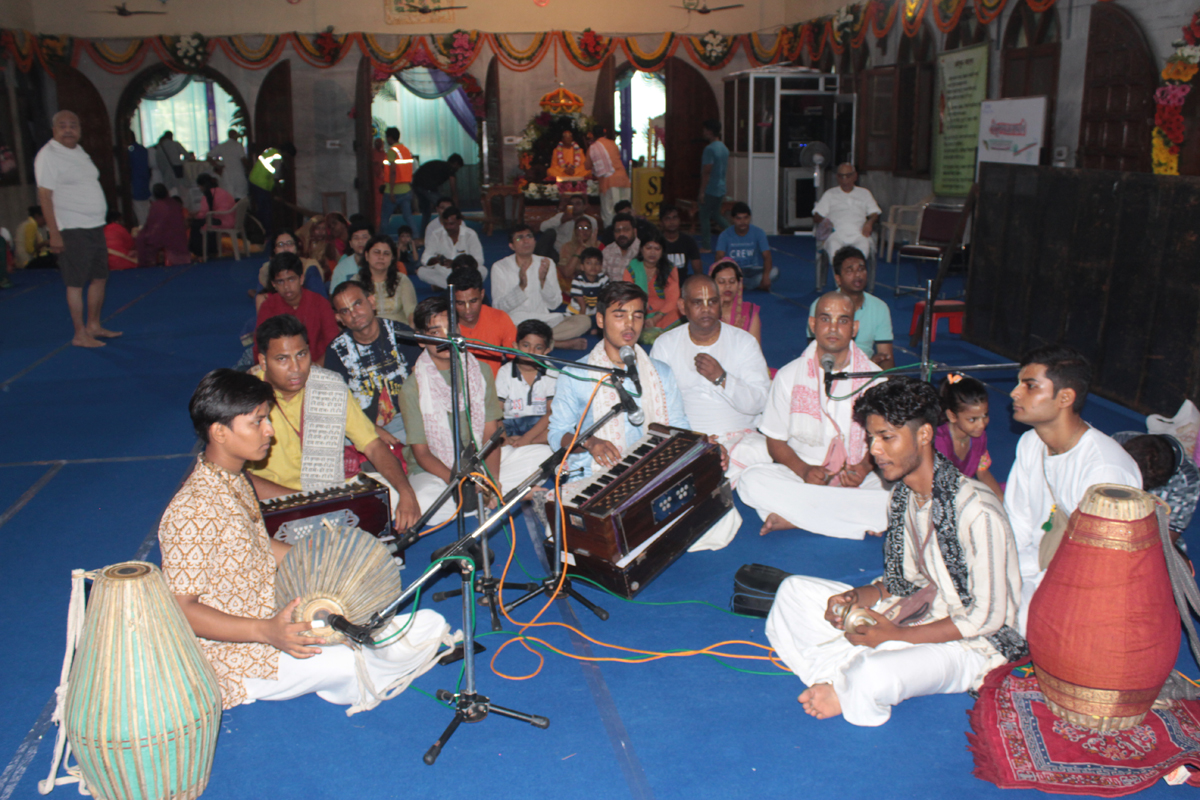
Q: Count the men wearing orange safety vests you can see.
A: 1